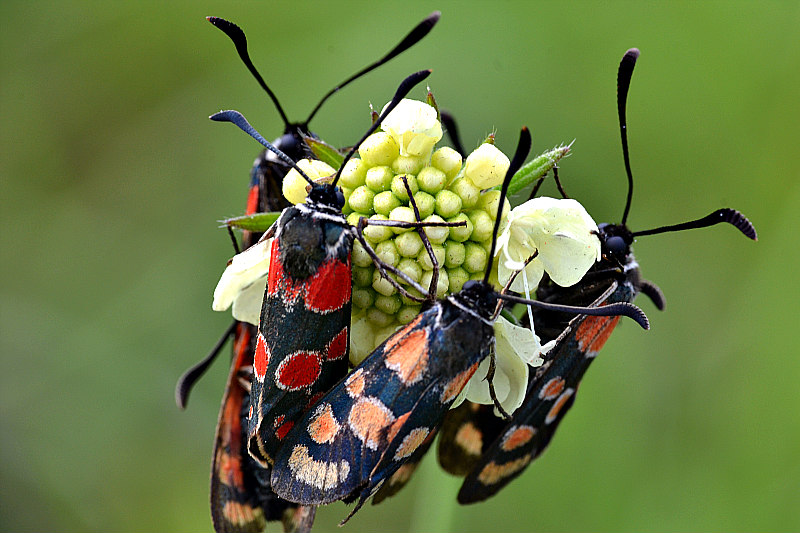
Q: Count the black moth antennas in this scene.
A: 11